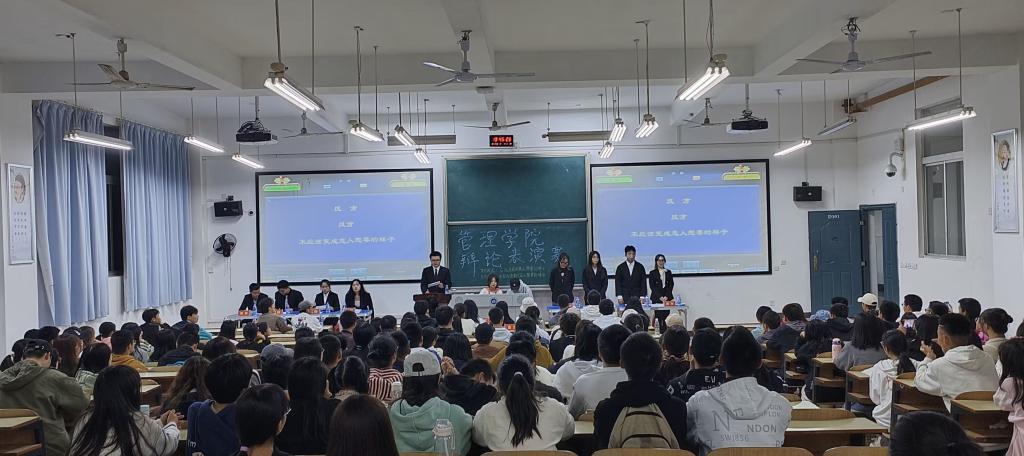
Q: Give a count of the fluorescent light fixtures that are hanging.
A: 14